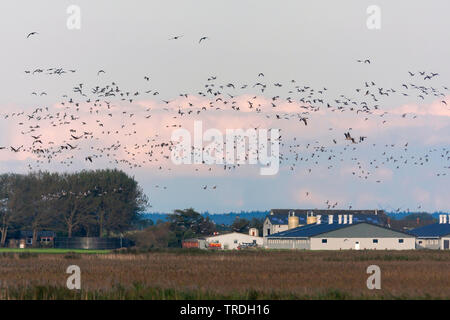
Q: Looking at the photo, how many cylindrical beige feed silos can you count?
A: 2